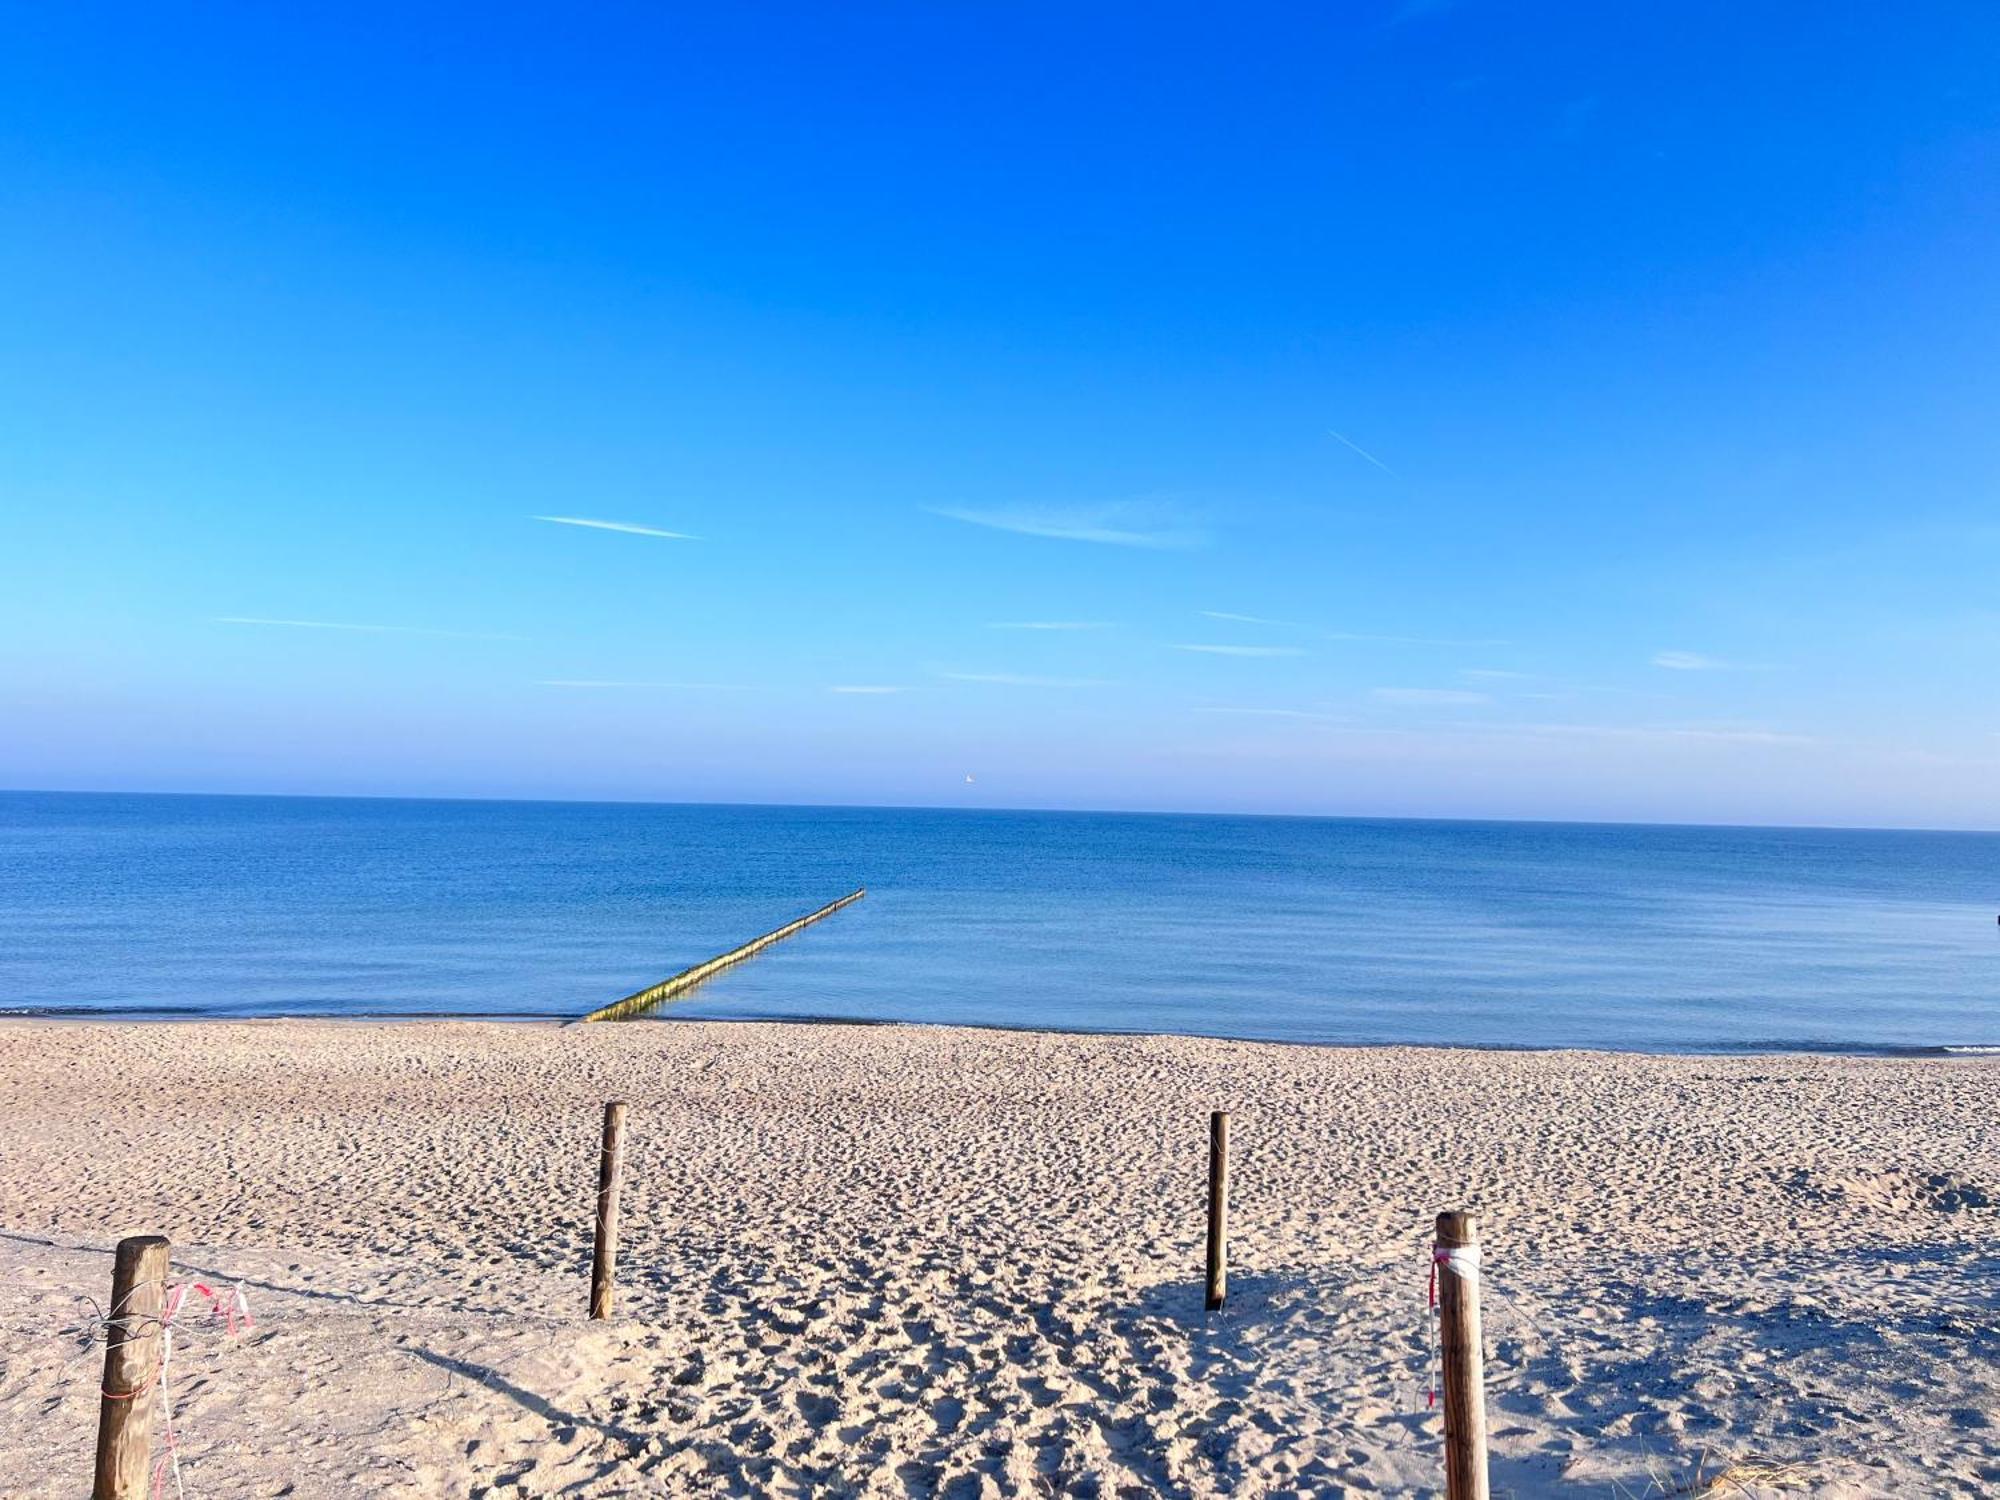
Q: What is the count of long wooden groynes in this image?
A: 1